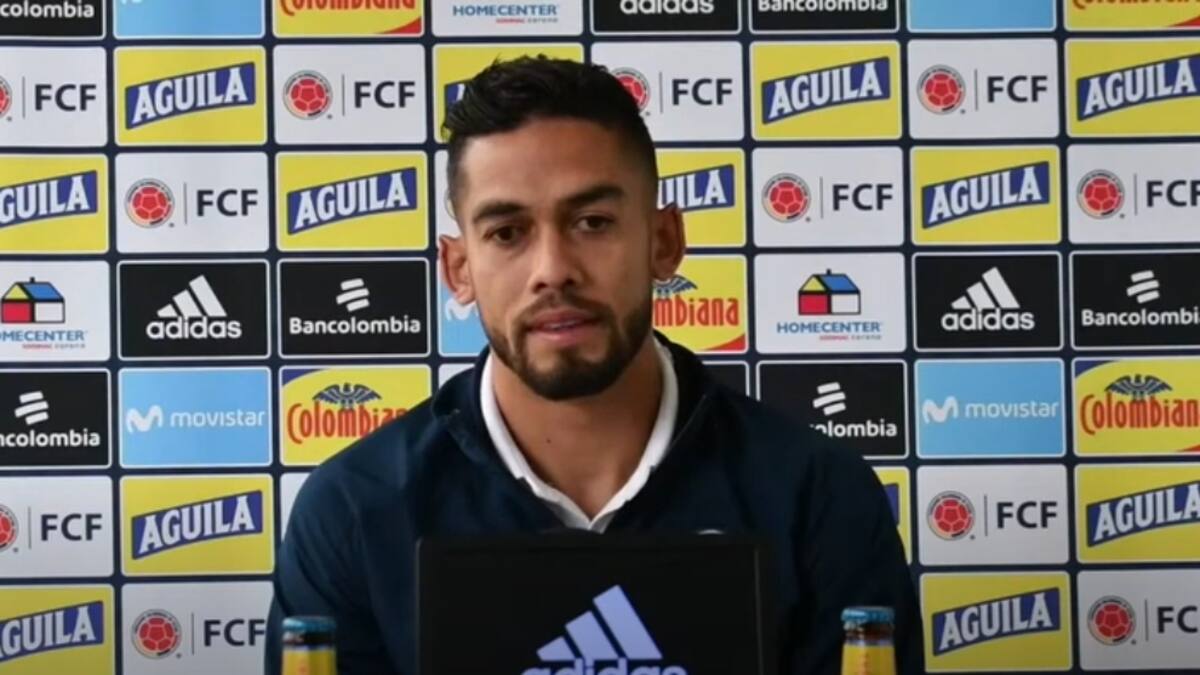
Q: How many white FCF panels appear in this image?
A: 11